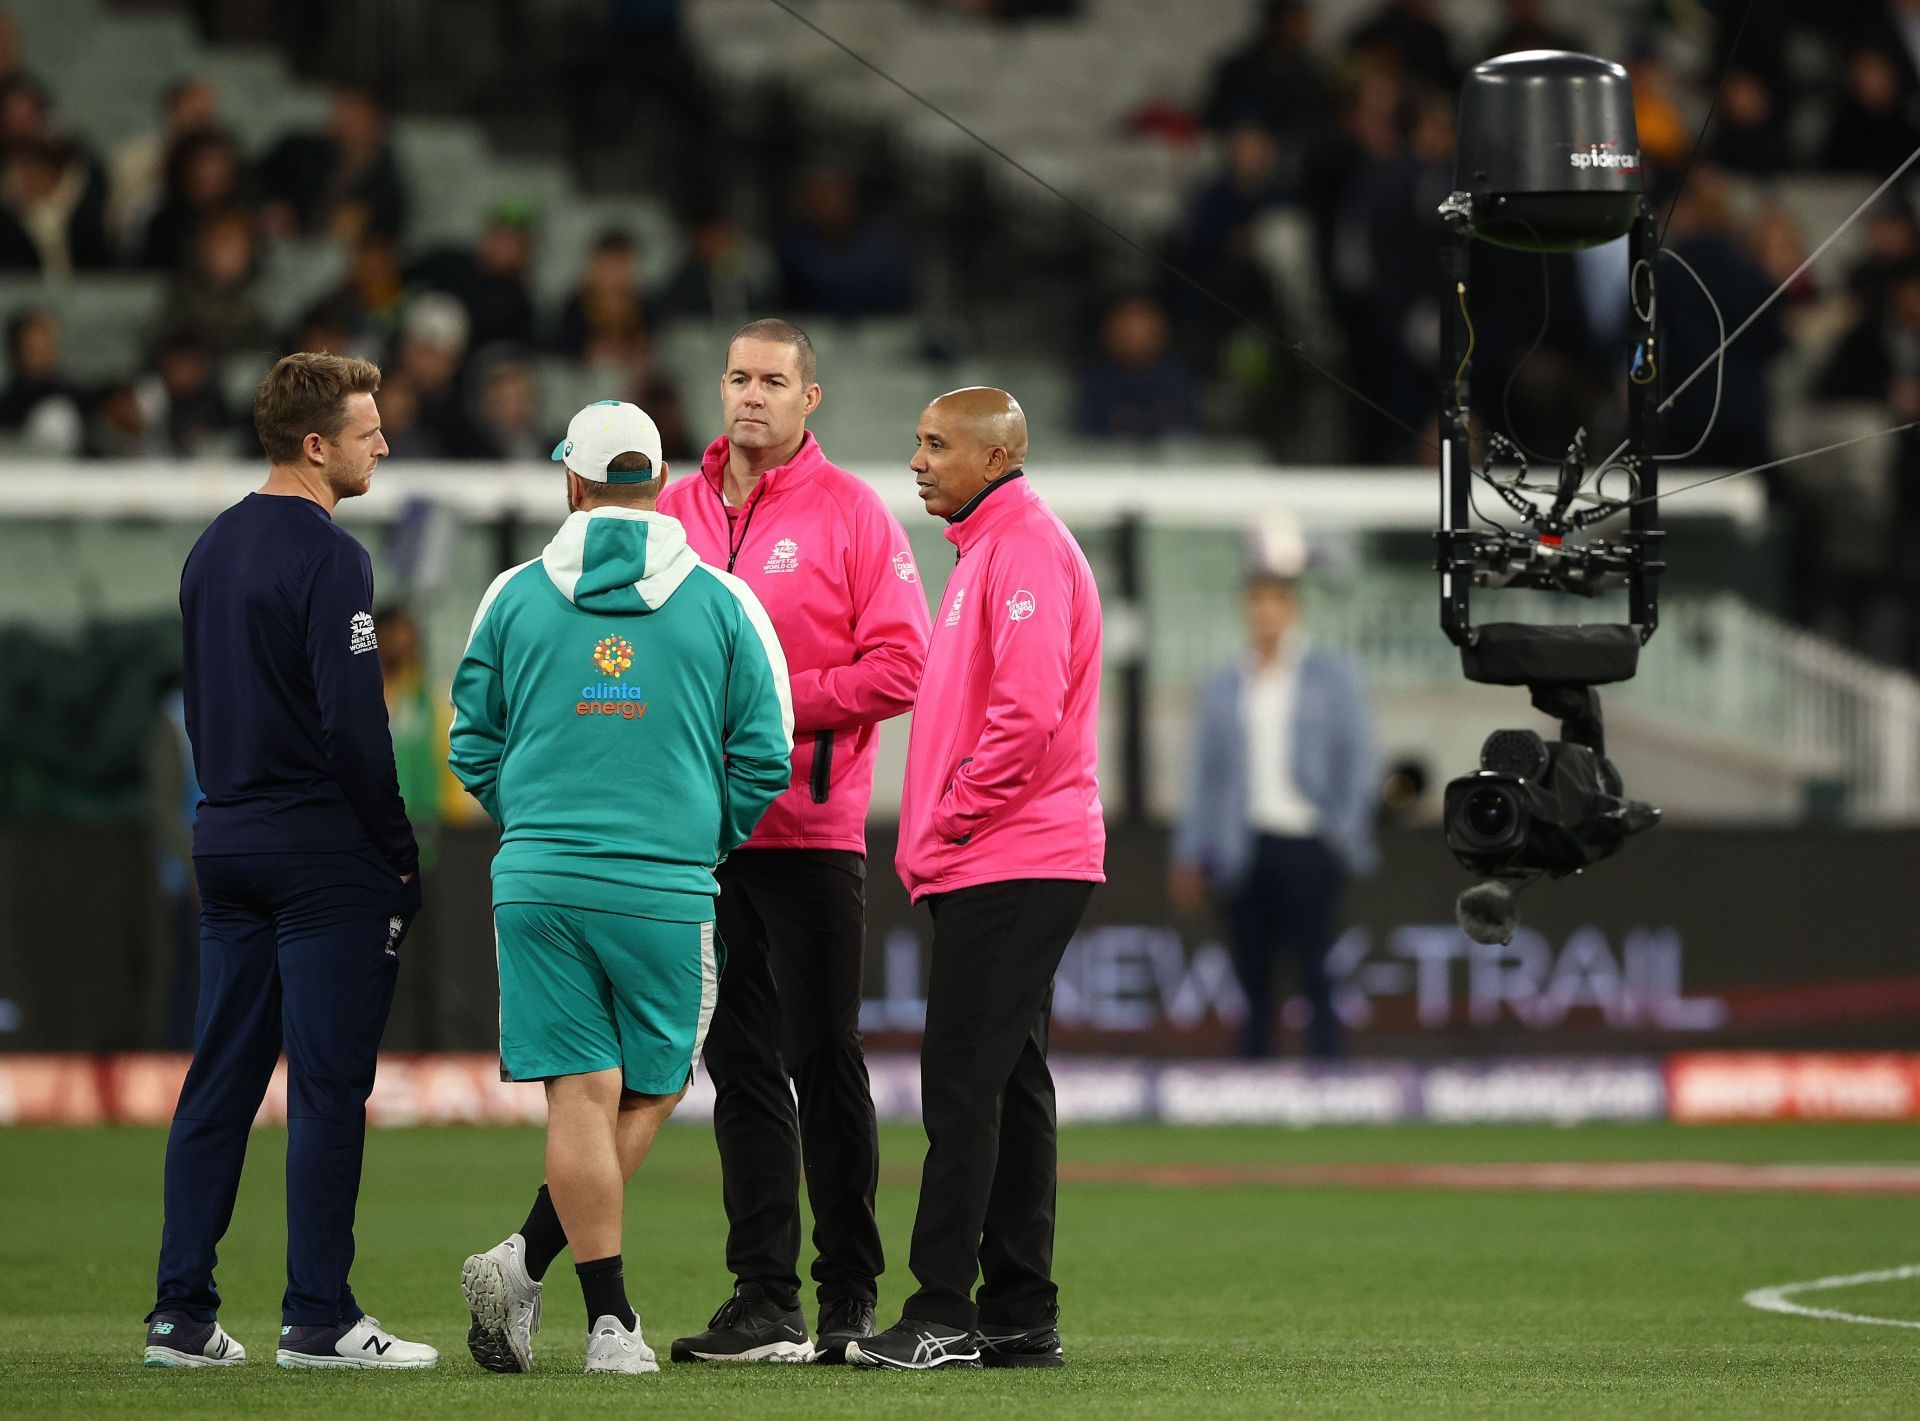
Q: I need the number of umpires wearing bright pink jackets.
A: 2